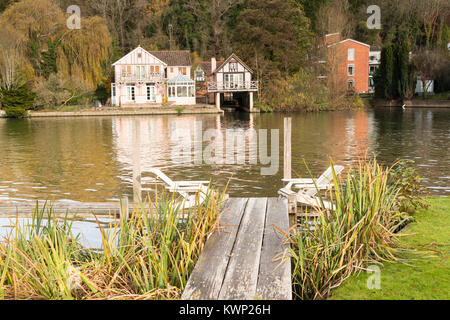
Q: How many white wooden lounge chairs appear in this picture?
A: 2